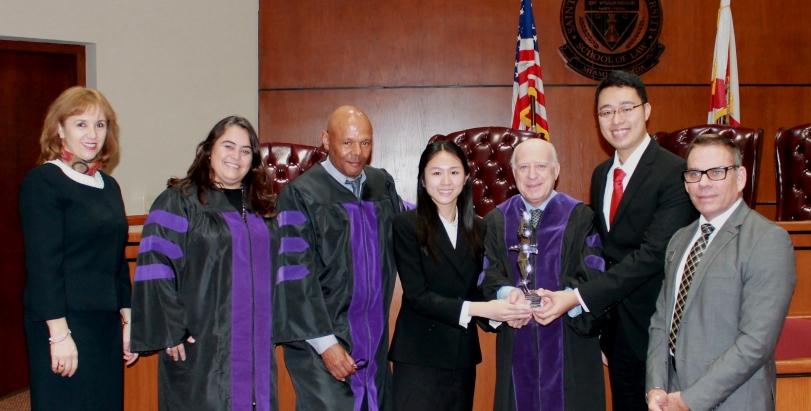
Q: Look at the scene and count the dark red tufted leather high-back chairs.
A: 4